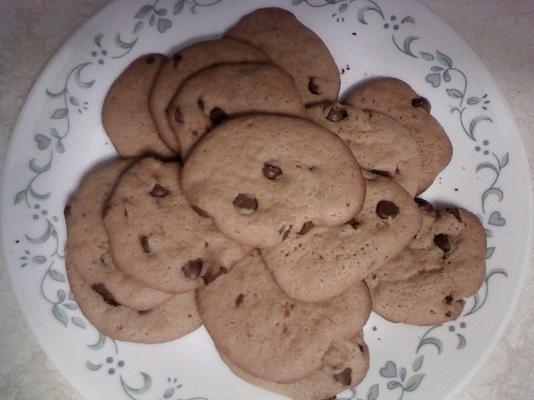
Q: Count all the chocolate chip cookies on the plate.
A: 14